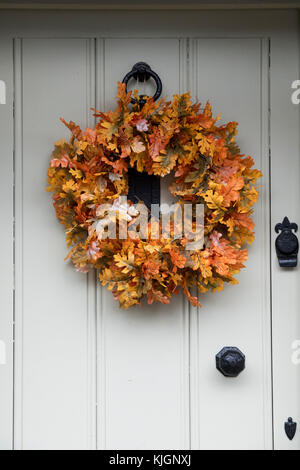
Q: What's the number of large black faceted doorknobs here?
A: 1